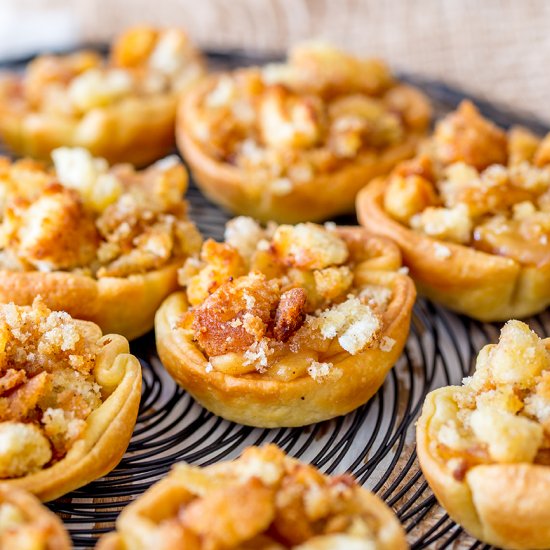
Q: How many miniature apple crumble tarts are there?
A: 9